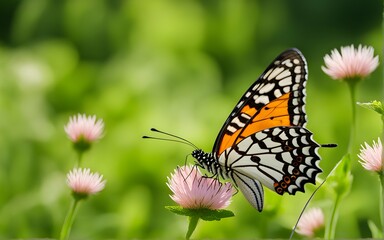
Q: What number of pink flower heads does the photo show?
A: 6